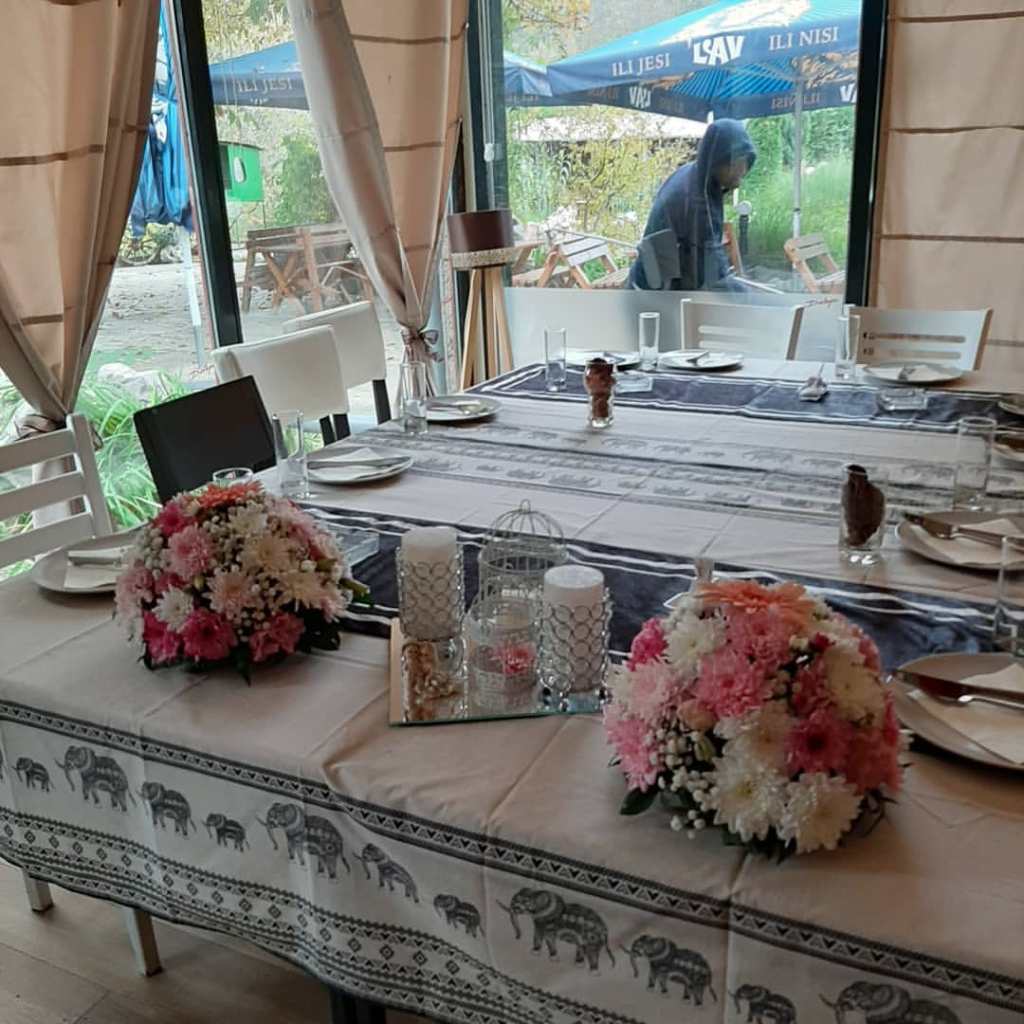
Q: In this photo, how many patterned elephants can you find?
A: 11